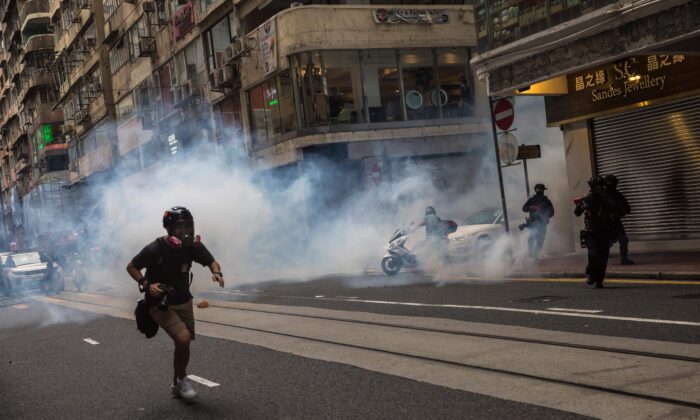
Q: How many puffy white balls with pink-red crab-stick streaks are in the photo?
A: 0